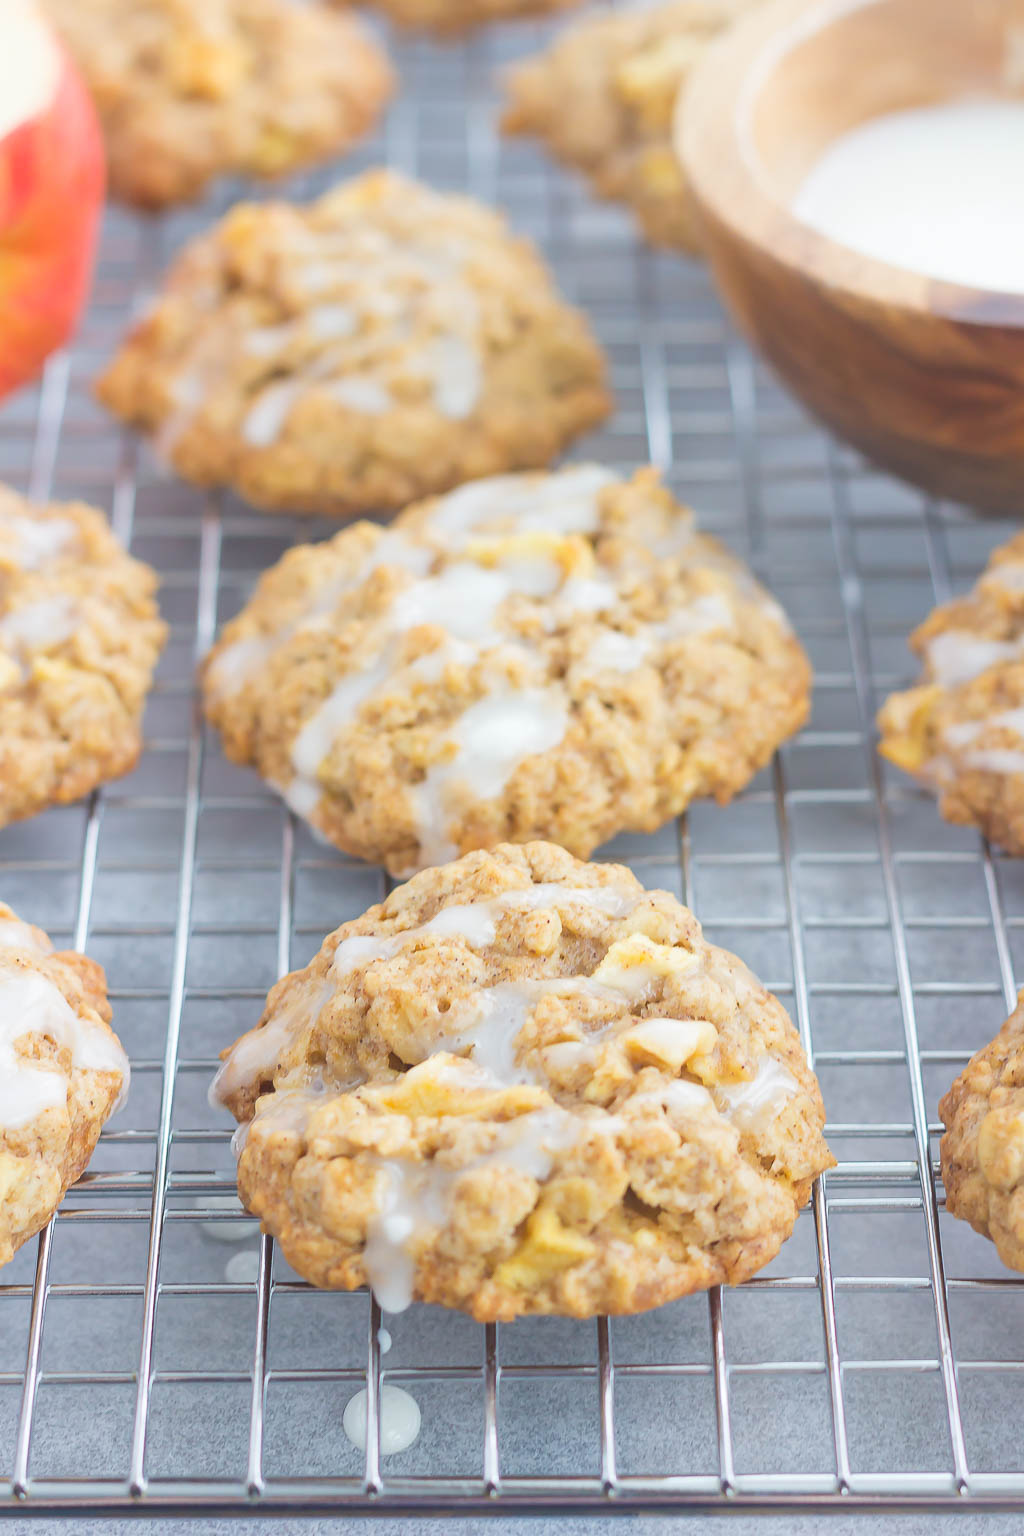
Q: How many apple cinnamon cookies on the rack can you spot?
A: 10